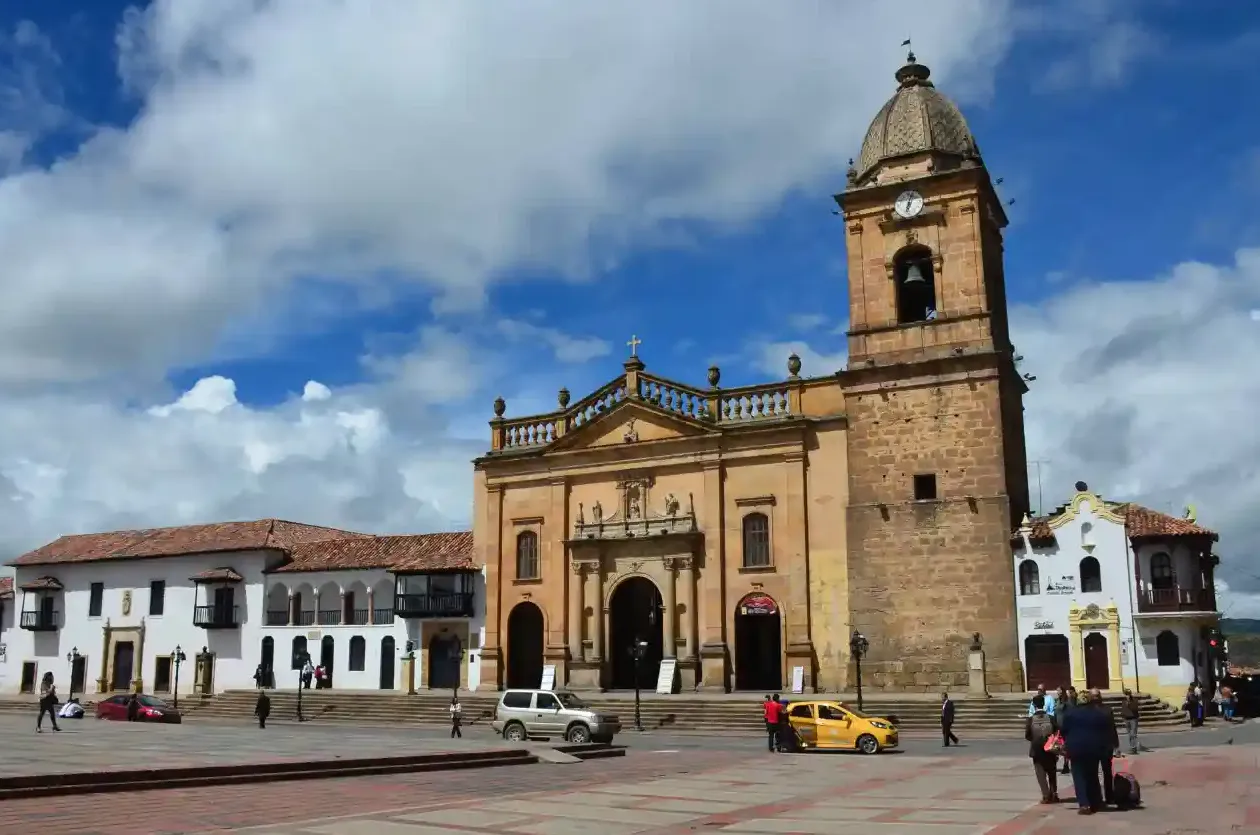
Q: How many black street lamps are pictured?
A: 6